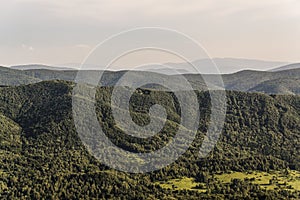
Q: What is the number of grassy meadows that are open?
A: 2